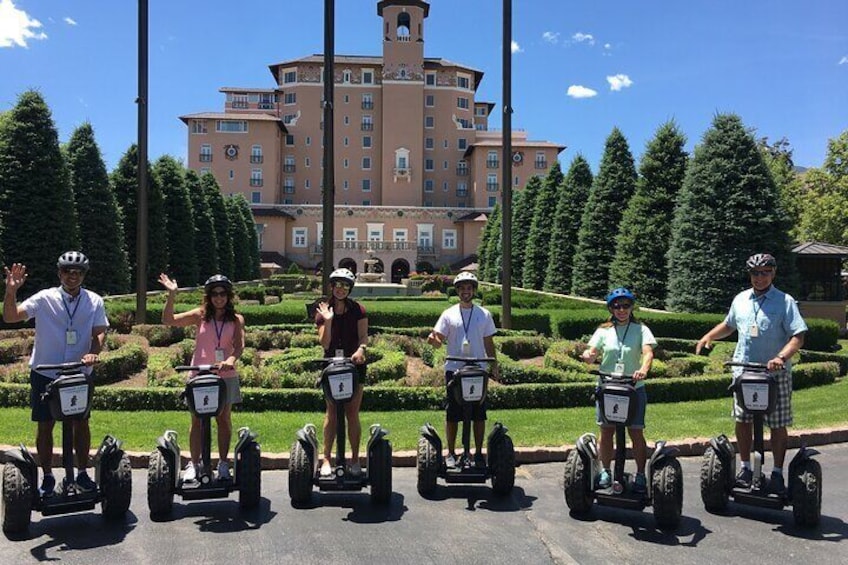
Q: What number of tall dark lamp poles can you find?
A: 3